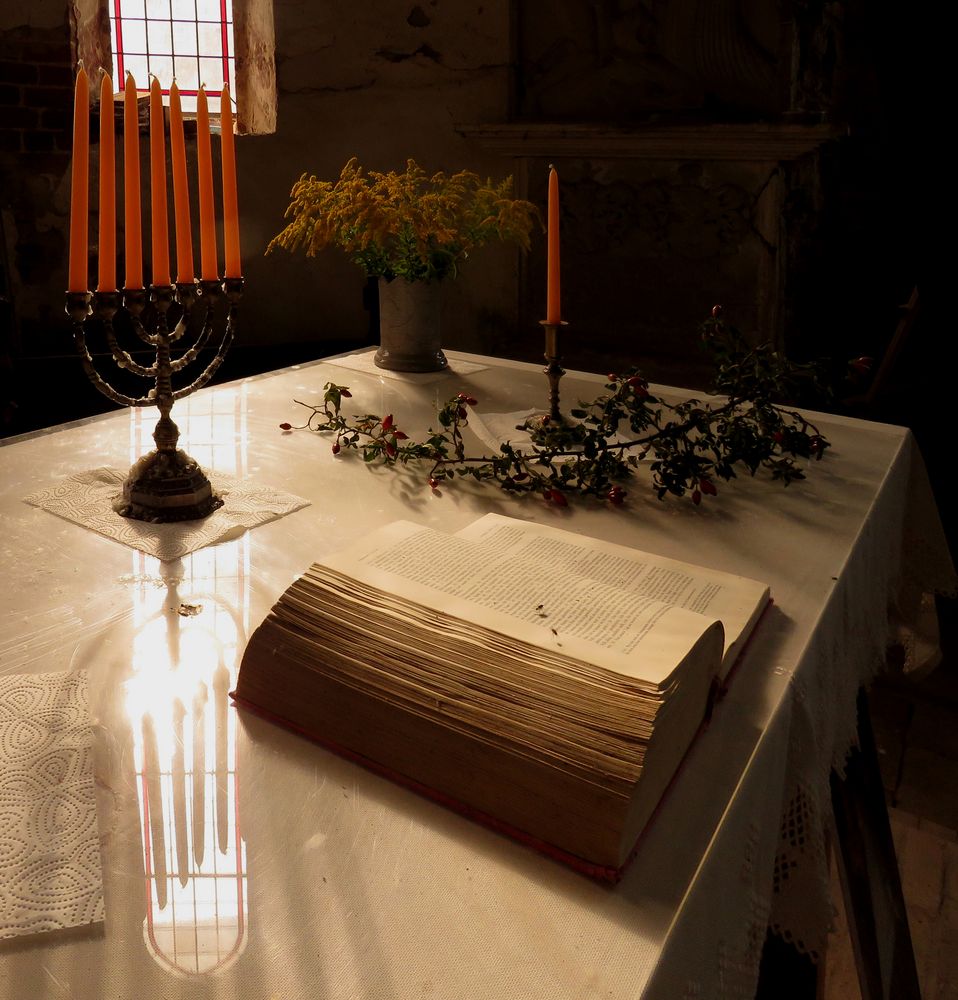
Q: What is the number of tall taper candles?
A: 8